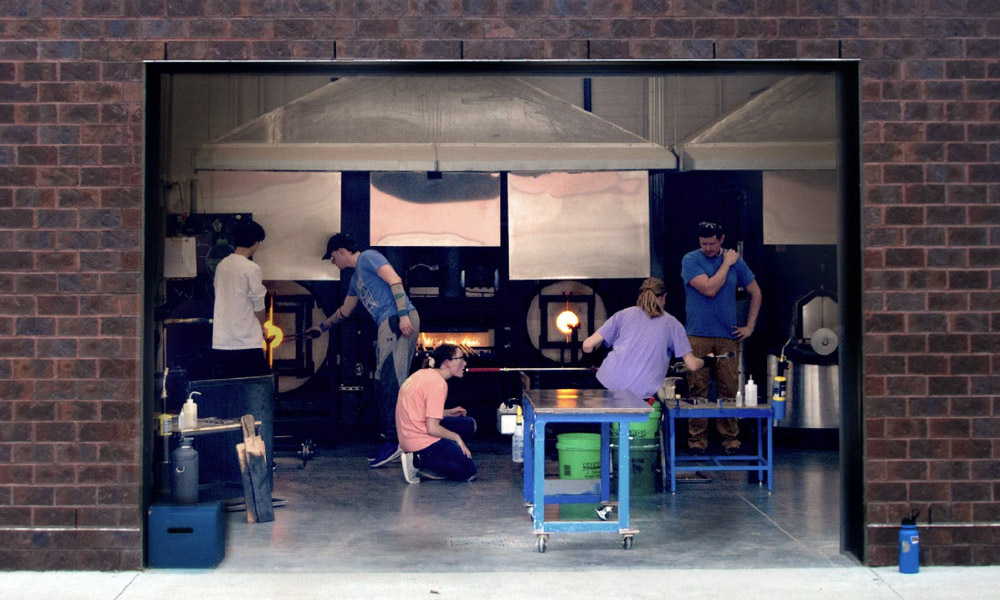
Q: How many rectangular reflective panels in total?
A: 4